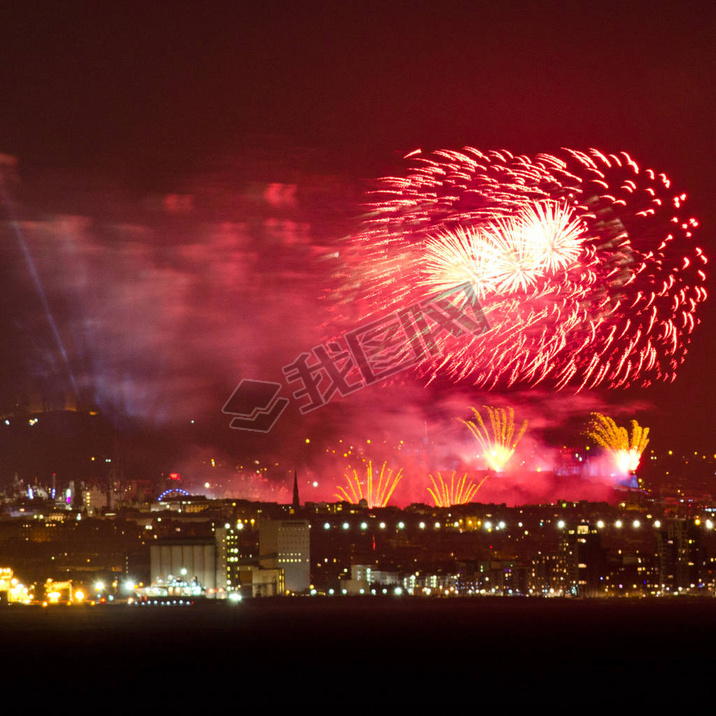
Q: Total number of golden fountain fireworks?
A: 4